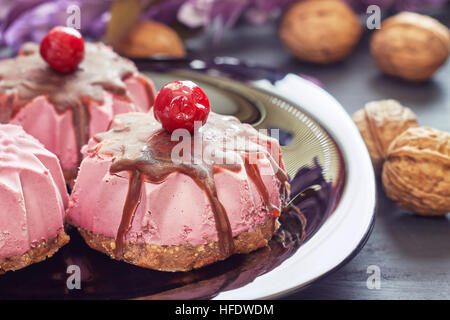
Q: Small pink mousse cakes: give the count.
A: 3